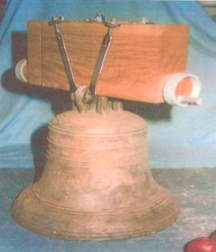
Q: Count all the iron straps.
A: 2